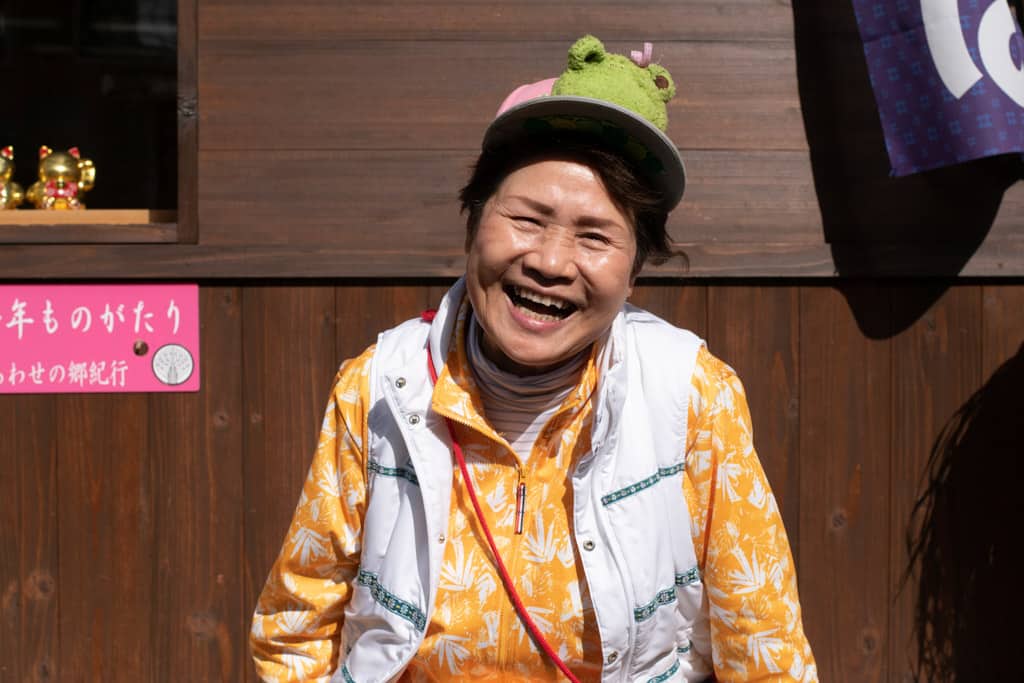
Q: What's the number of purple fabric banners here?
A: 1